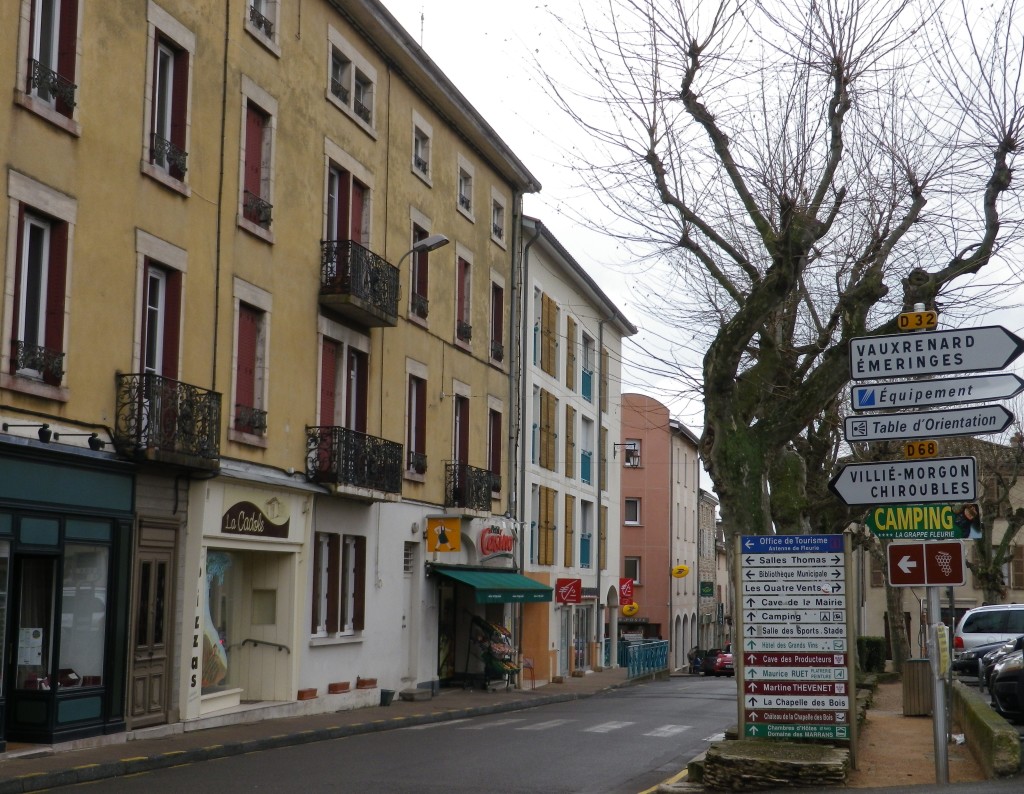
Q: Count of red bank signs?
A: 2